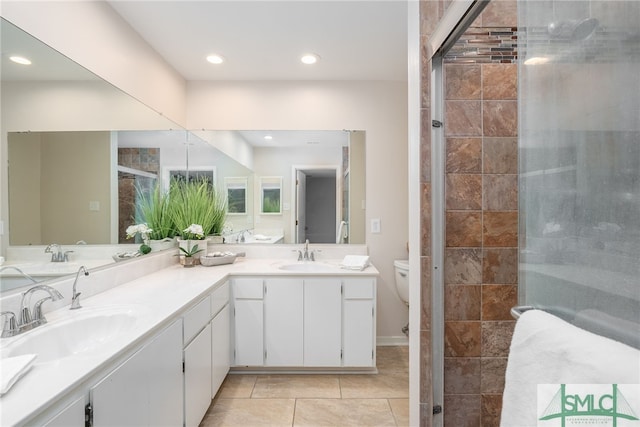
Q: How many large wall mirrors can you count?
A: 2